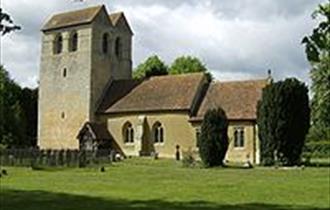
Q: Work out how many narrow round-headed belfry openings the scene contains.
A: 4